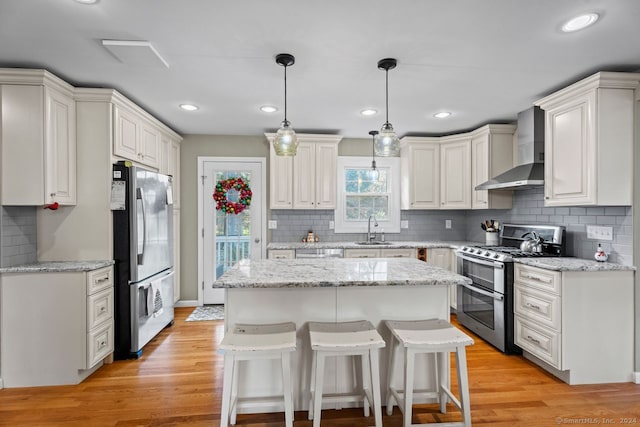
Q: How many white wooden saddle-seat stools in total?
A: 3